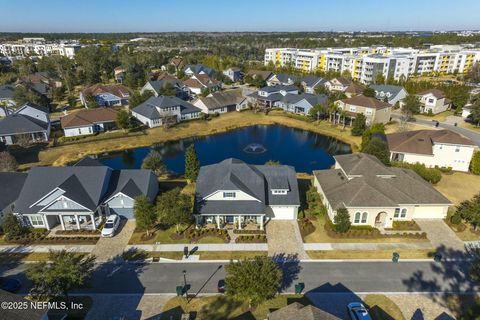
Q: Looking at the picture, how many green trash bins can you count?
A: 4